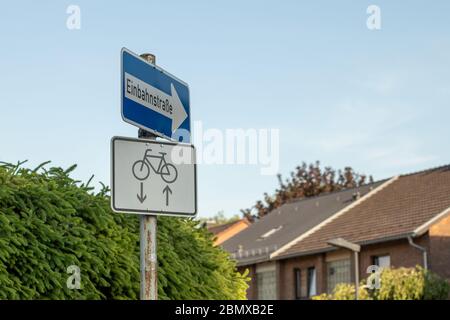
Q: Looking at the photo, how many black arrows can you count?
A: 2